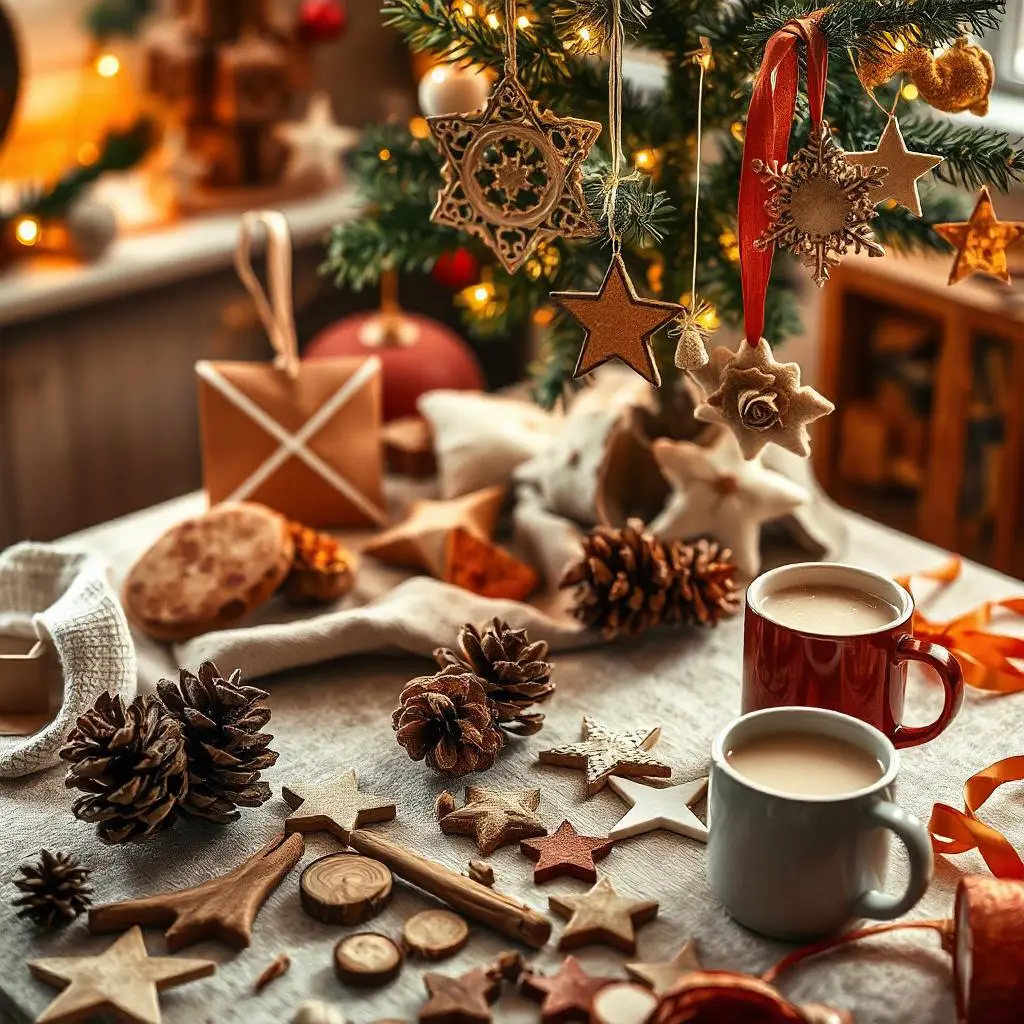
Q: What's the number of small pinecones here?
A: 1